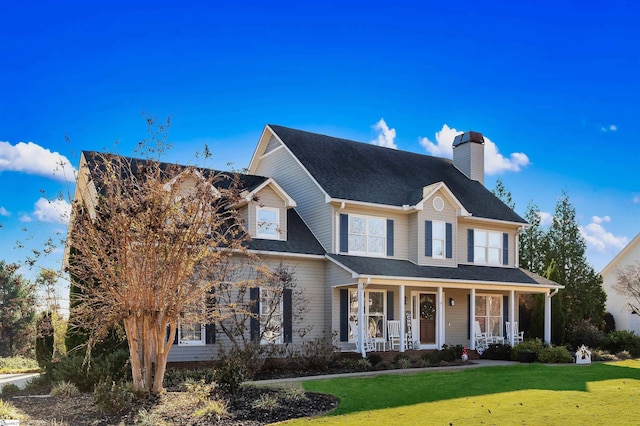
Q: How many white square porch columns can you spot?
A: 6